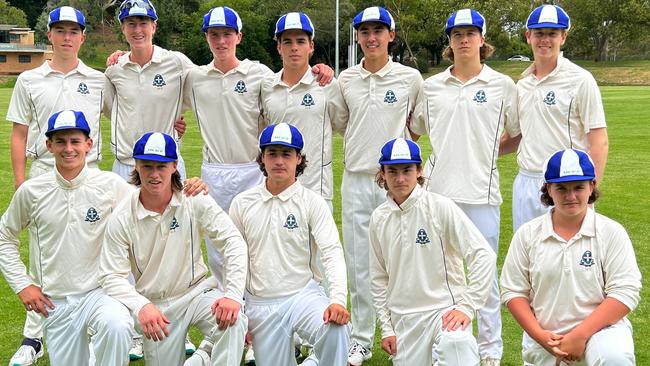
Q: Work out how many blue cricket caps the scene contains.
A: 12